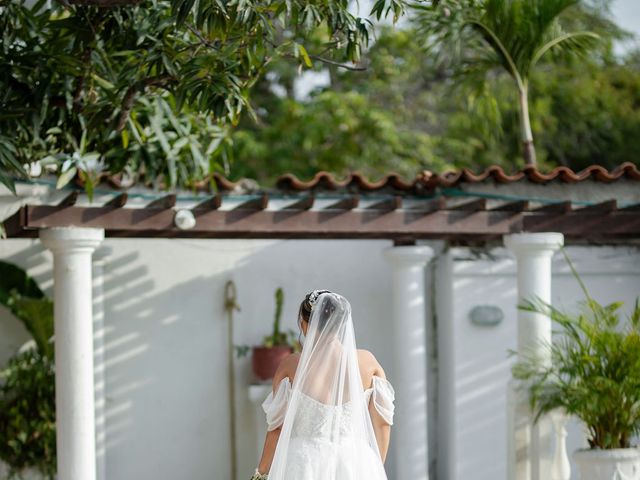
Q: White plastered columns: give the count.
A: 3